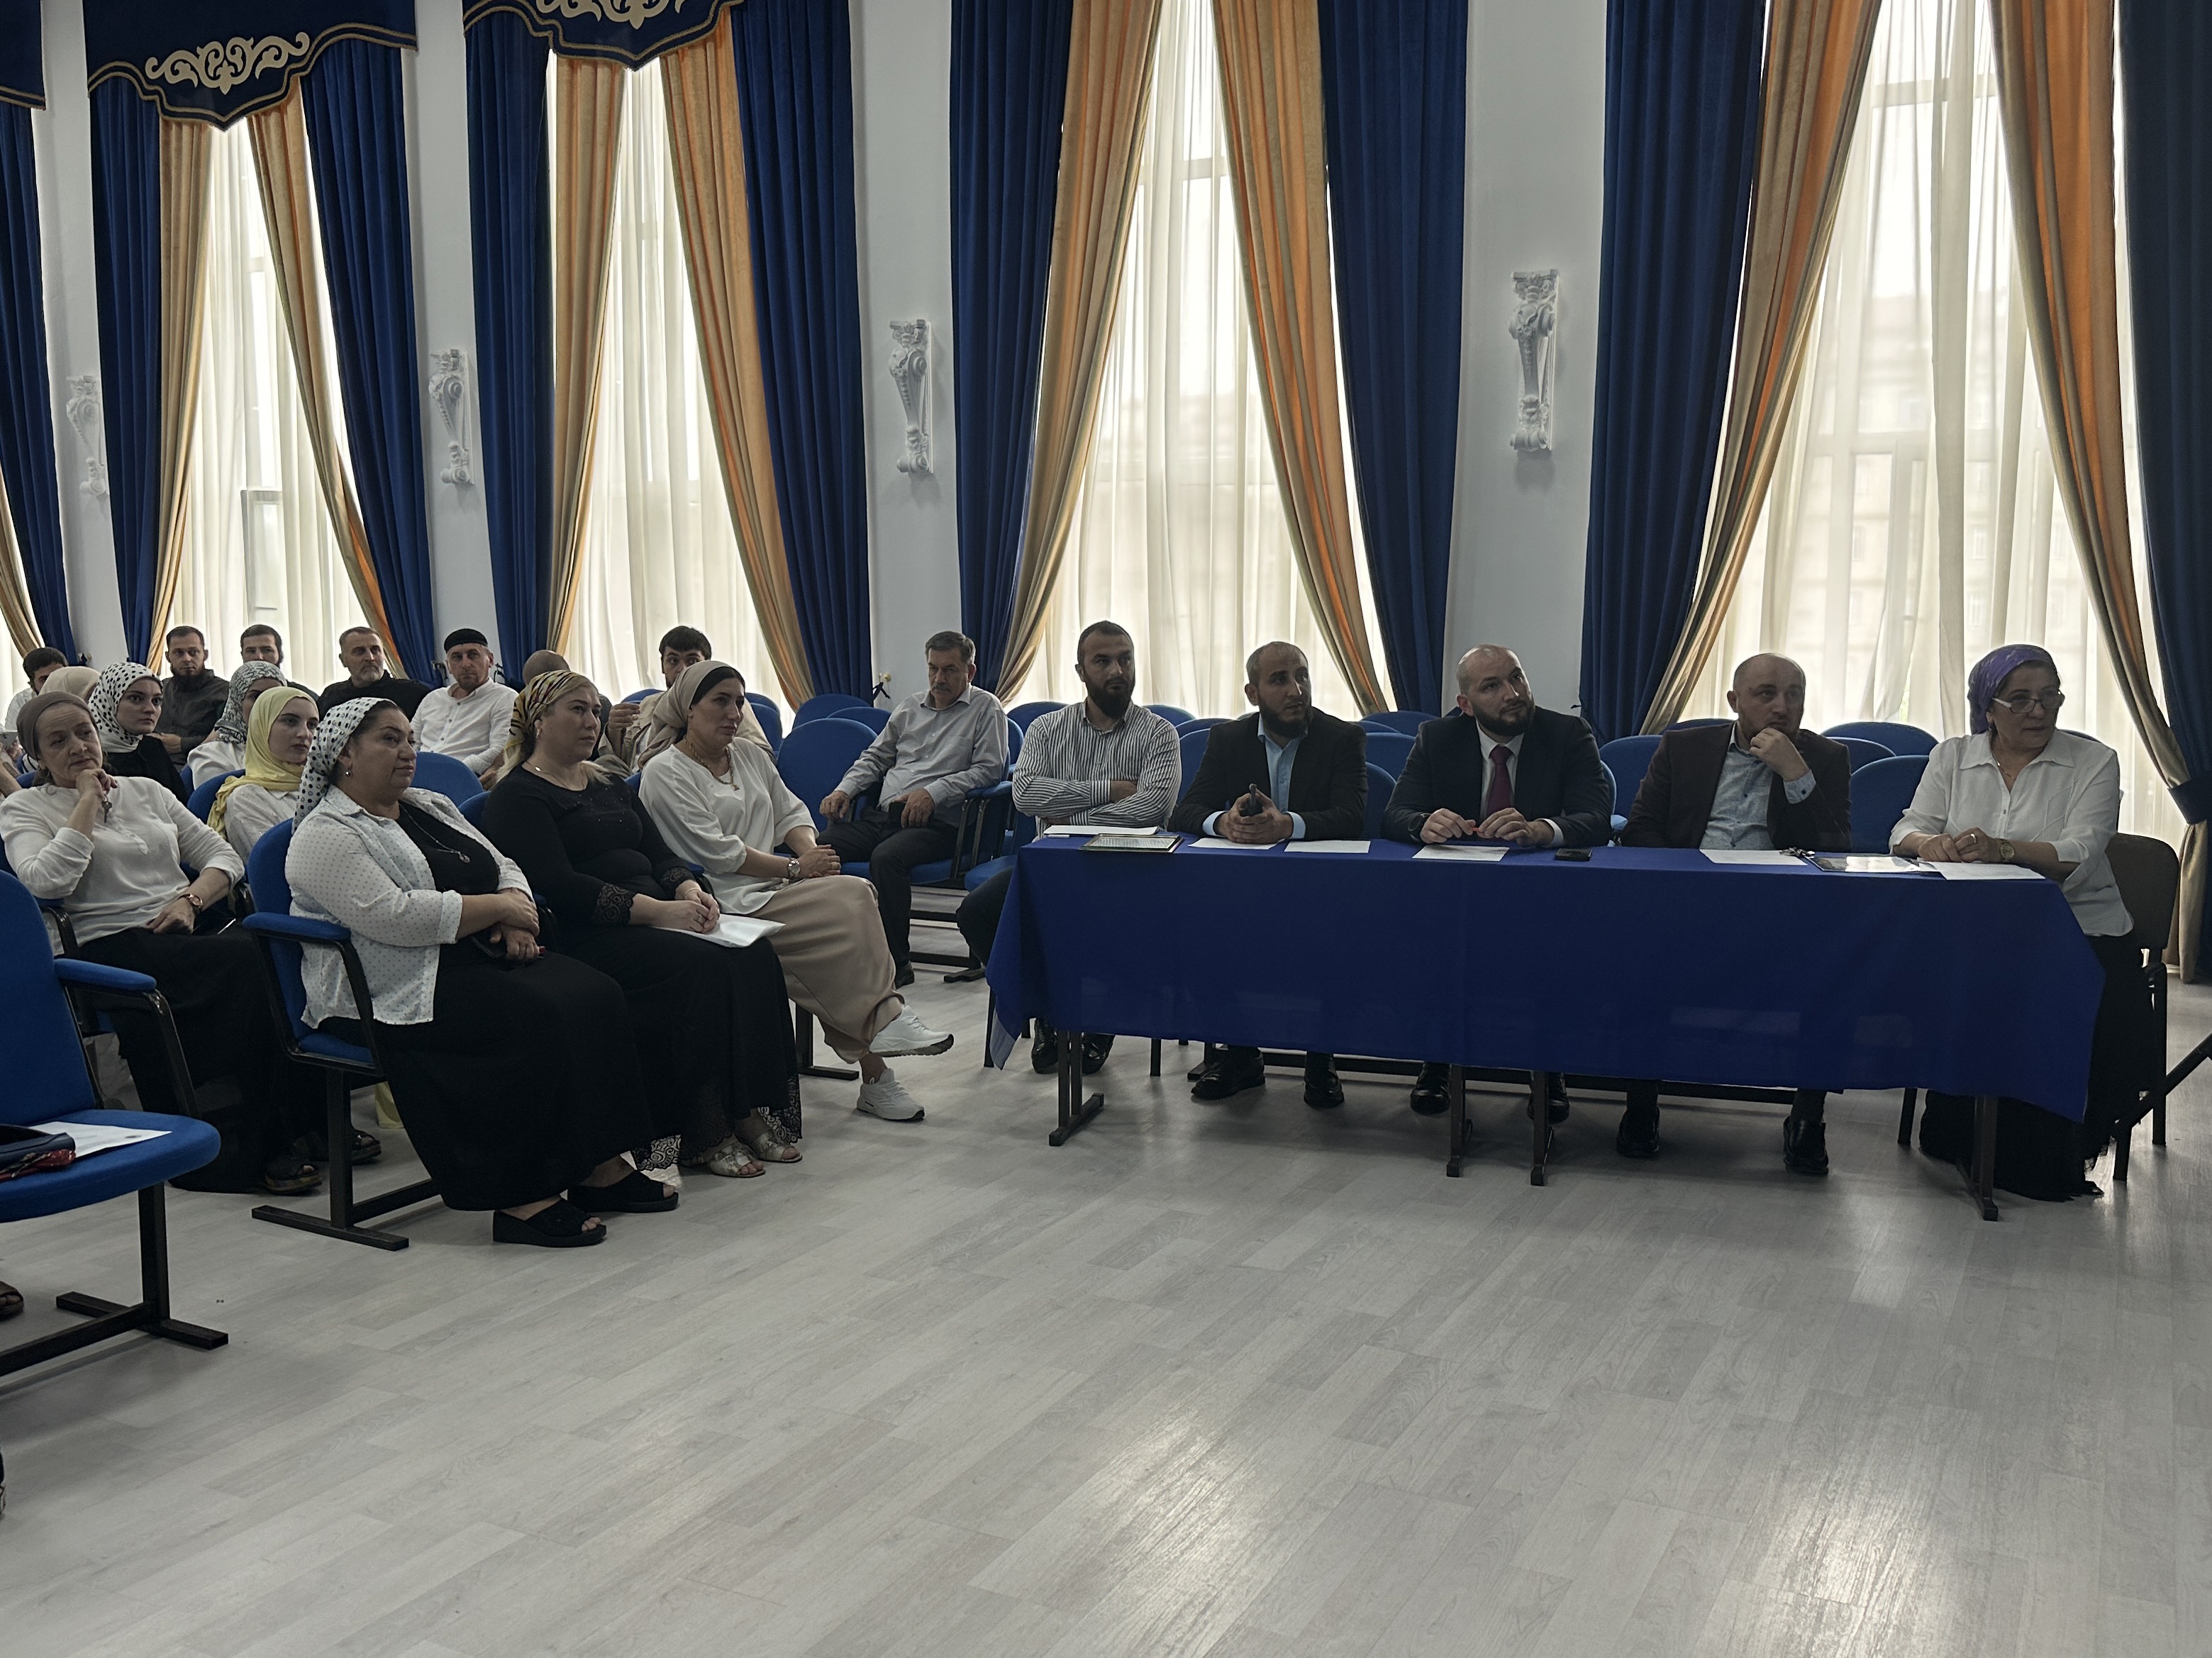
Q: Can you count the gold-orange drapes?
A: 9